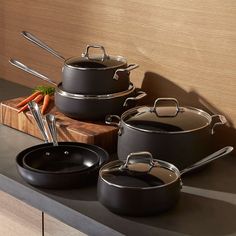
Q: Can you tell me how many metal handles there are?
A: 12